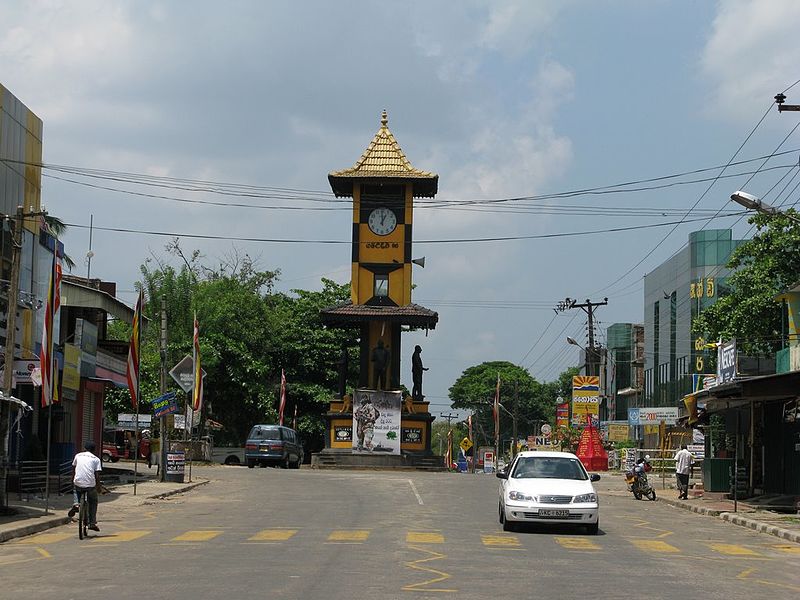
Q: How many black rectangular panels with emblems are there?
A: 2